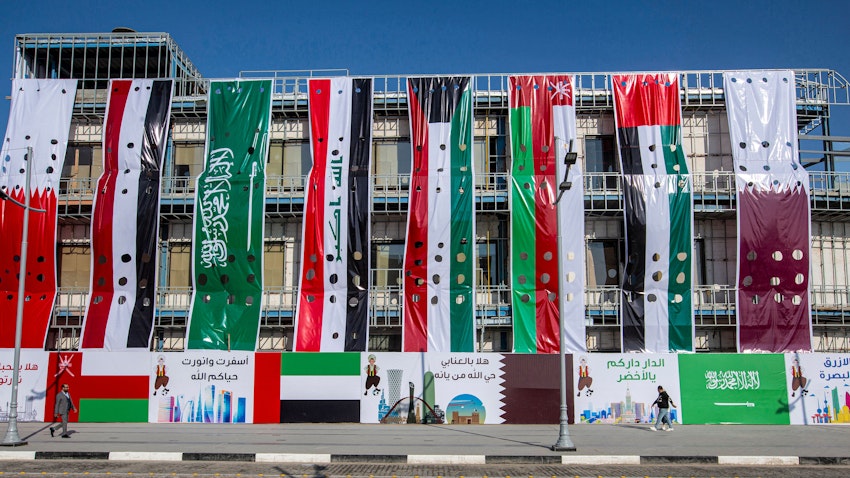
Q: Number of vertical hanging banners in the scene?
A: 8